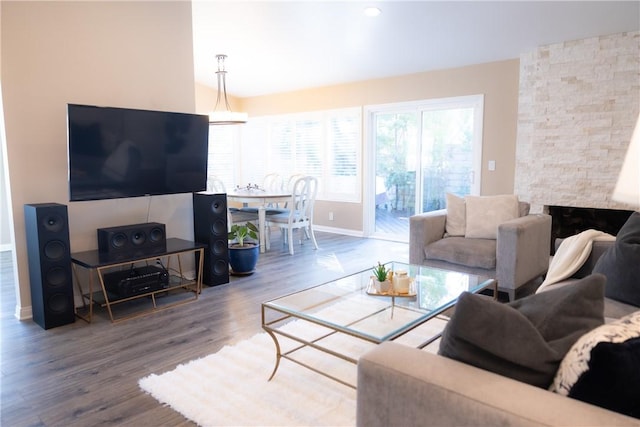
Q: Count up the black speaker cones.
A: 11